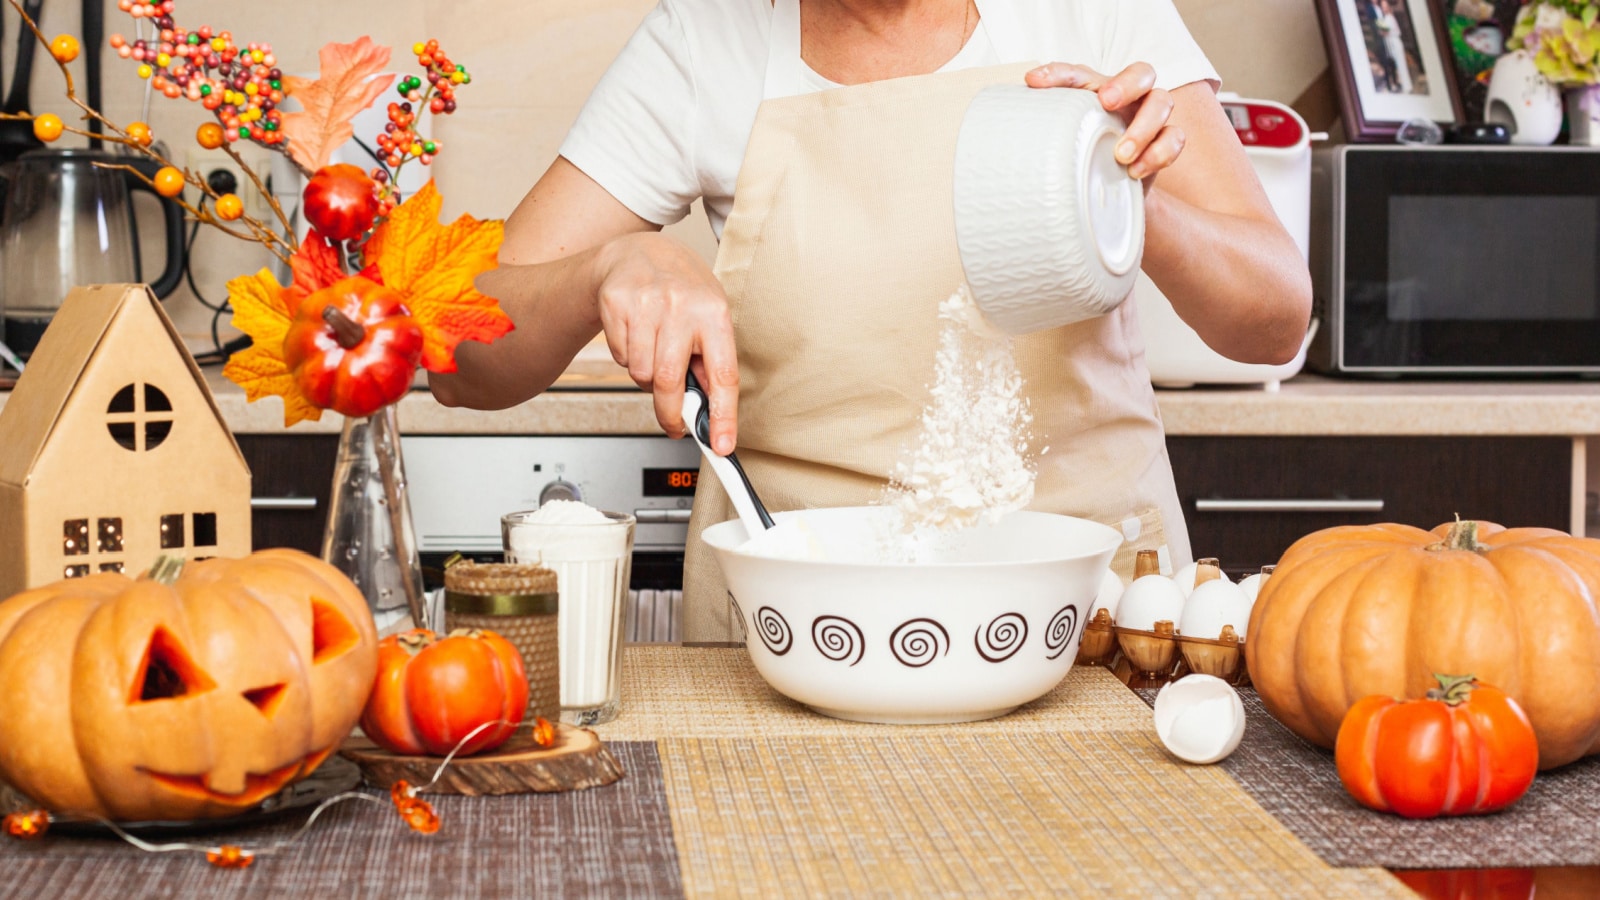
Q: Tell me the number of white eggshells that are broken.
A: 1